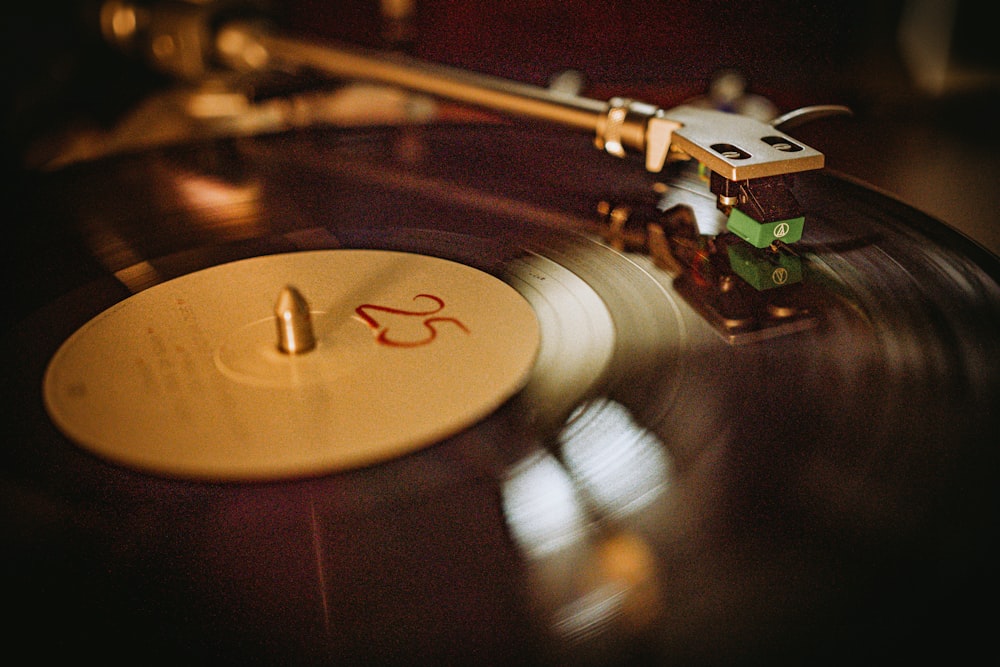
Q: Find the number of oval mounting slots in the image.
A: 2